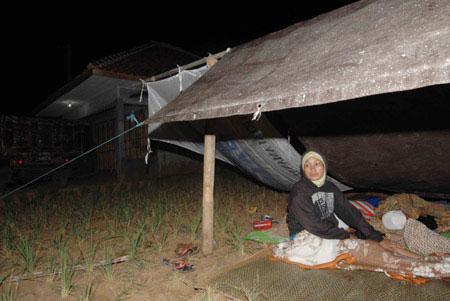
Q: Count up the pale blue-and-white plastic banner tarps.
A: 1